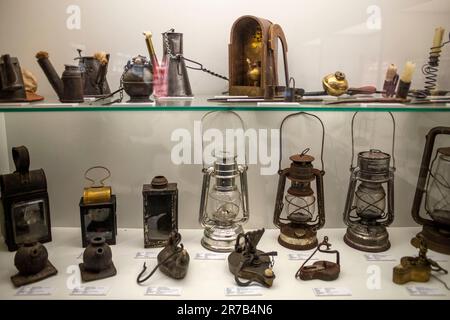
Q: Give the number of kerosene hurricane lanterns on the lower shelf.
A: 4